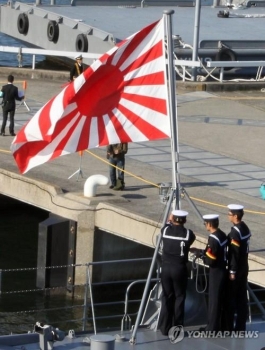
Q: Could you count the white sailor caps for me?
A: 3